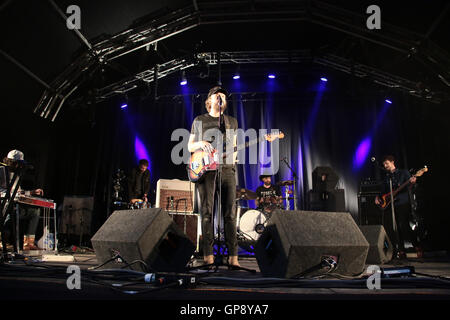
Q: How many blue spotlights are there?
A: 6